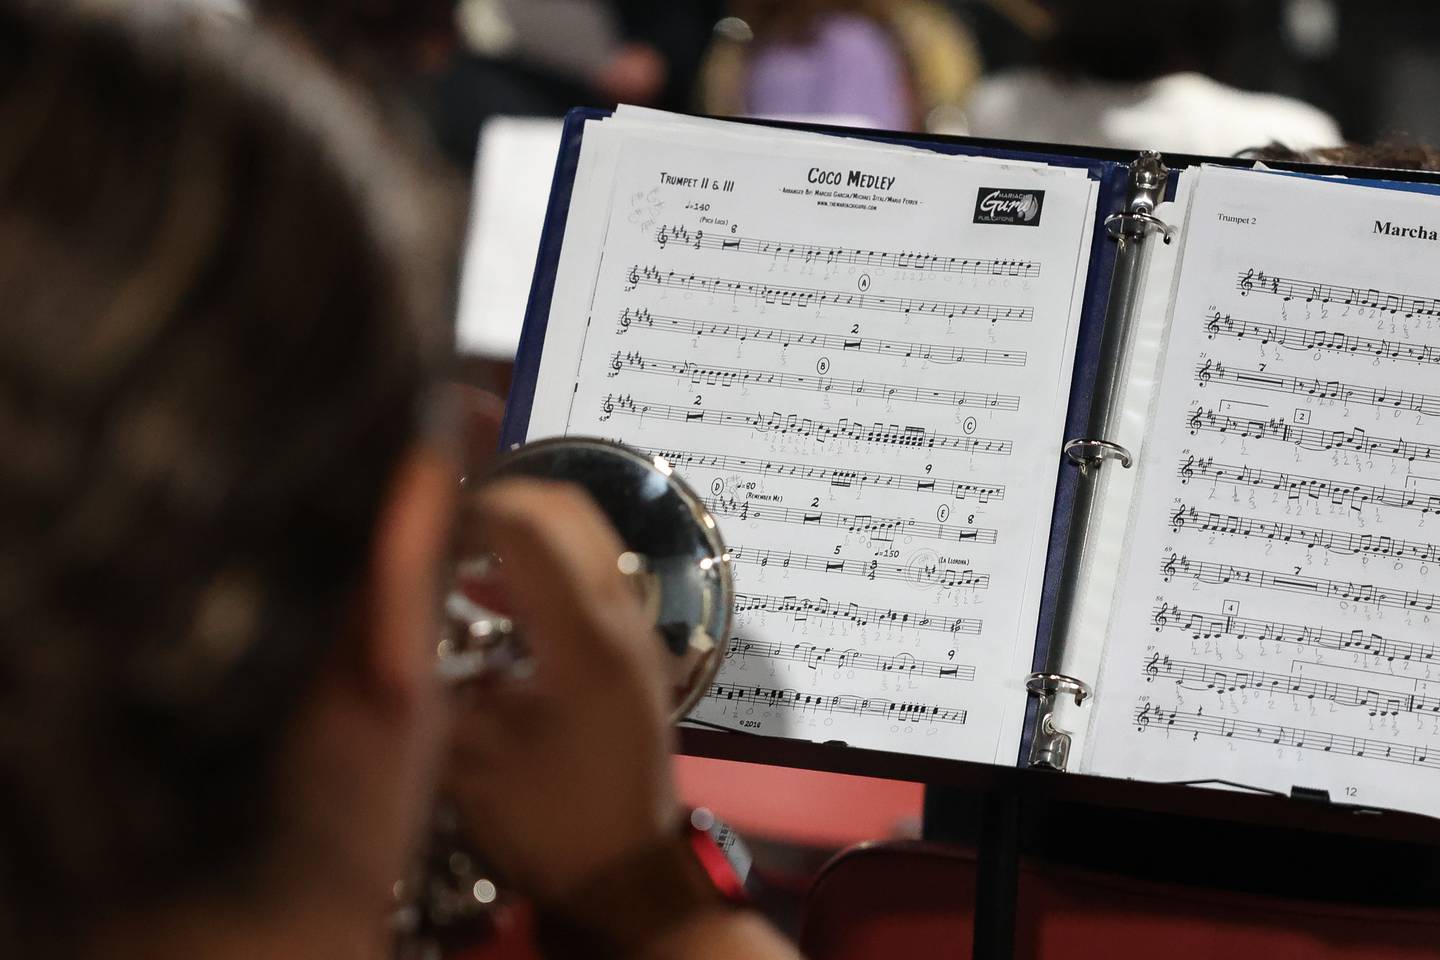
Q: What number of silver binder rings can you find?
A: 3